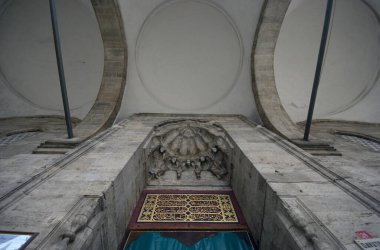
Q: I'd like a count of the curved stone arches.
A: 2